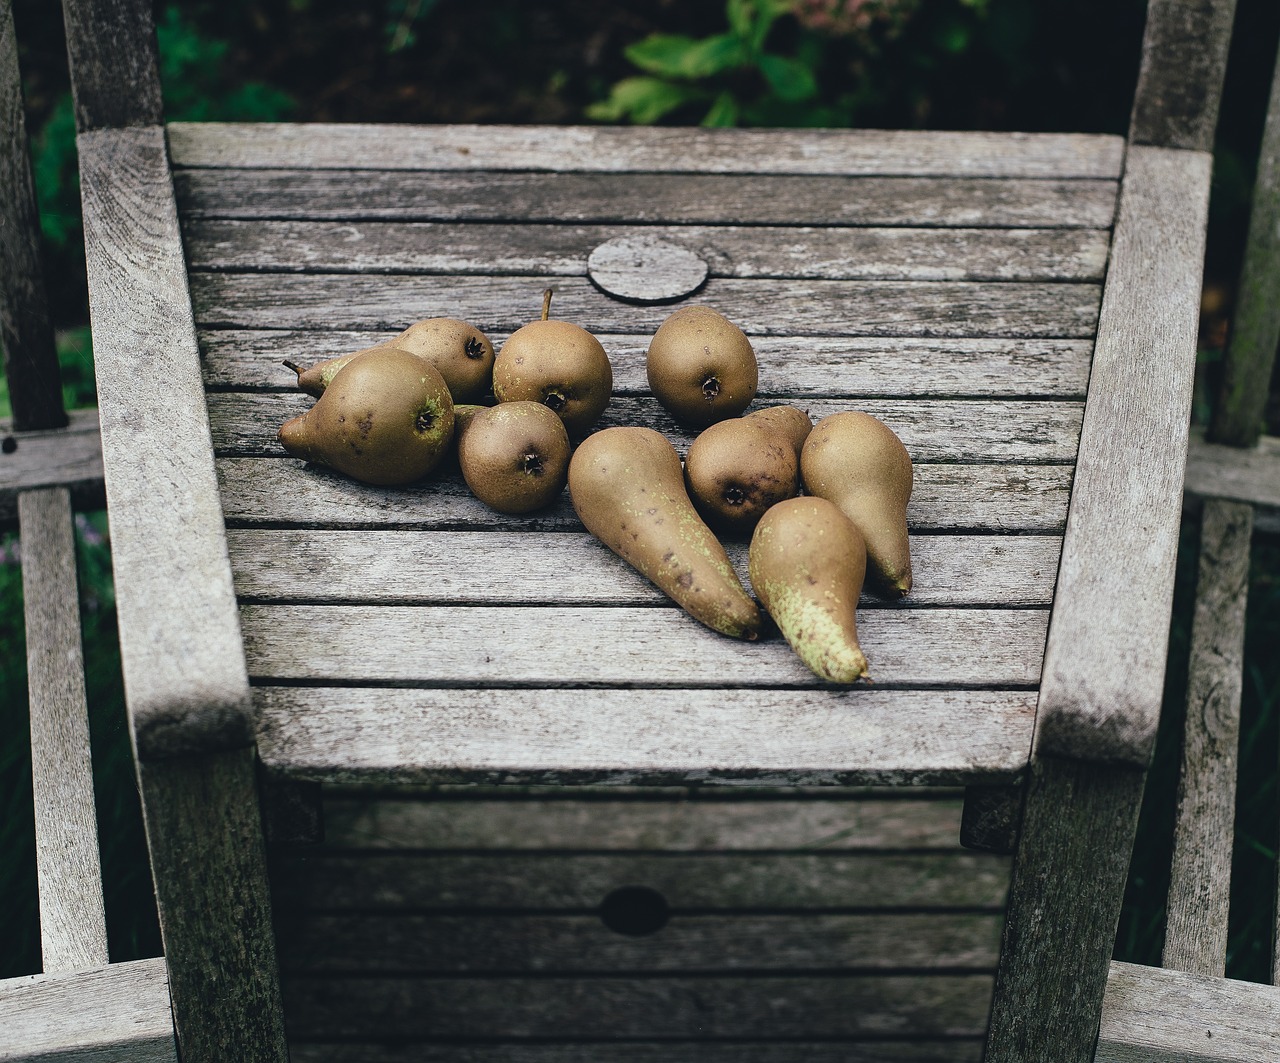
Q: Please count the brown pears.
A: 9